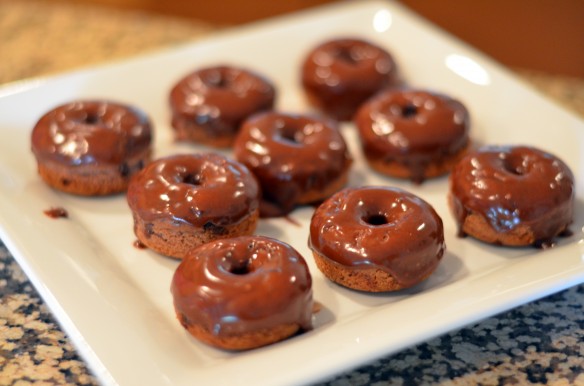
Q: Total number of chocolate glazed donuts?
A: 9